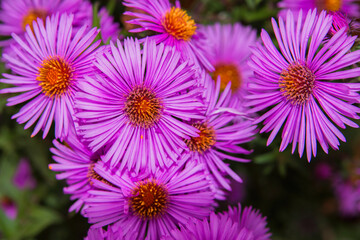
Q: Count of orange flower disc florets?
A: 10